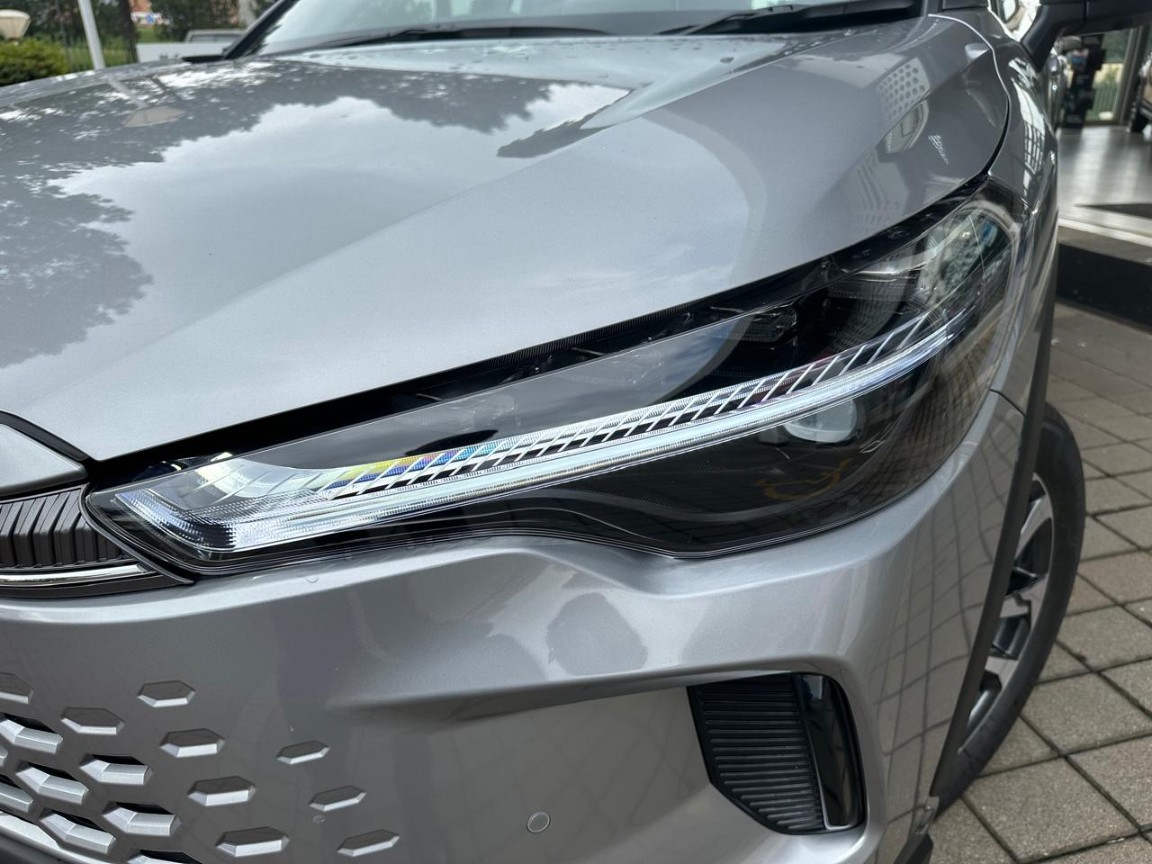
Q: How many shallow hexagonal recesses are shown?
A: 9